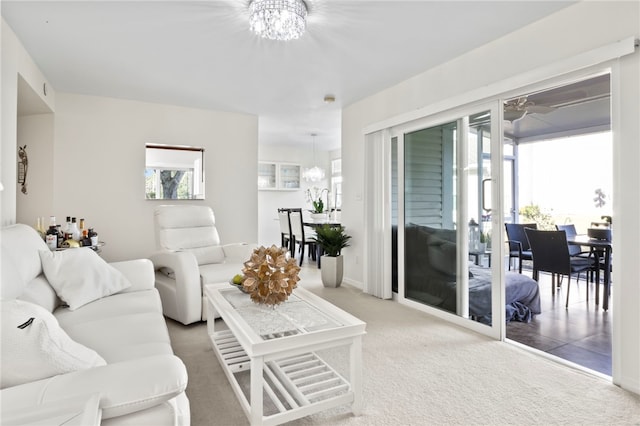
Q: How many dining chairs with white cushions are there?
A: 2